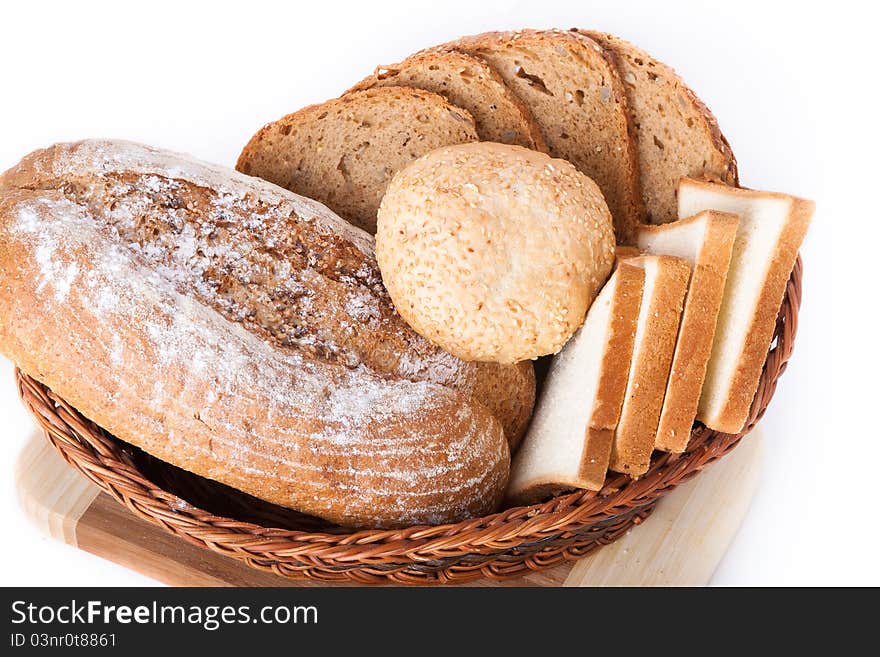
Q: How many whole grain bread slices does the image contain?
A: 4